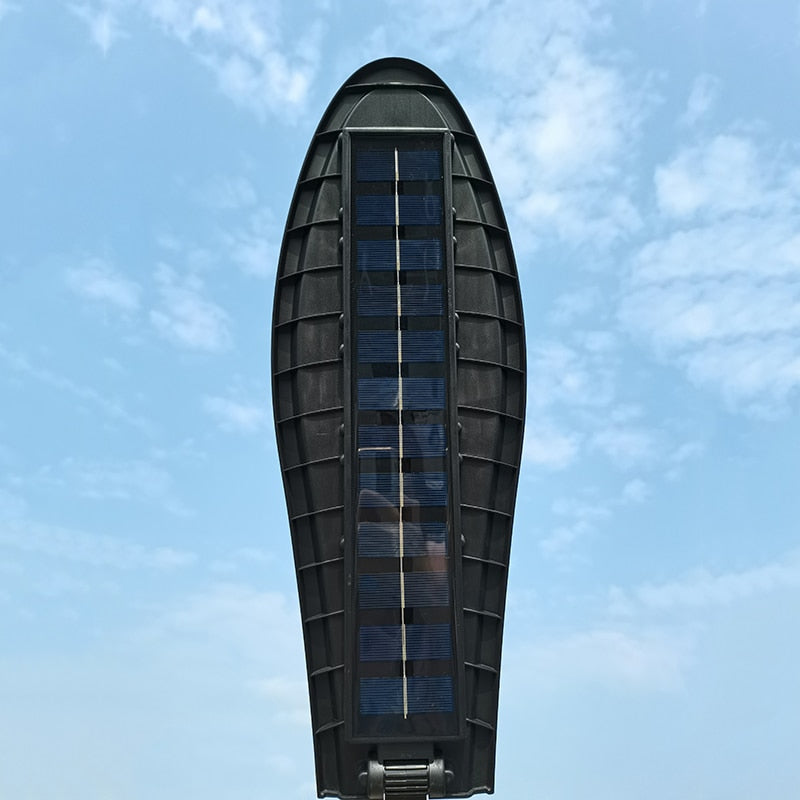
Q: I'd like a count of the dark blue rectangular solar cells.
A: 12